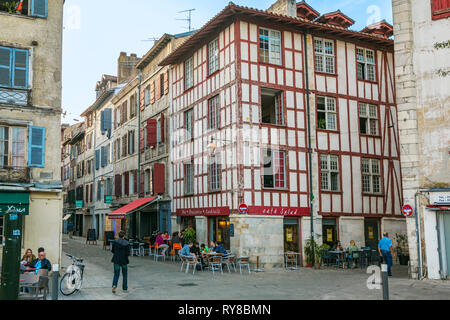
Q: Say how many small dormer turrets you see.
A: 3